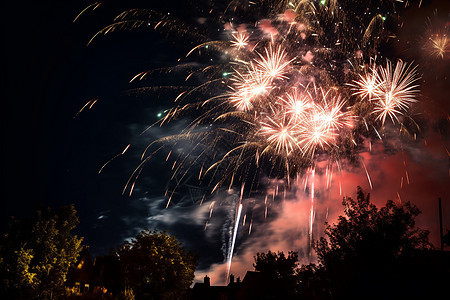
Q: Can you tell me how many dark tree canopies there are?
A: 4